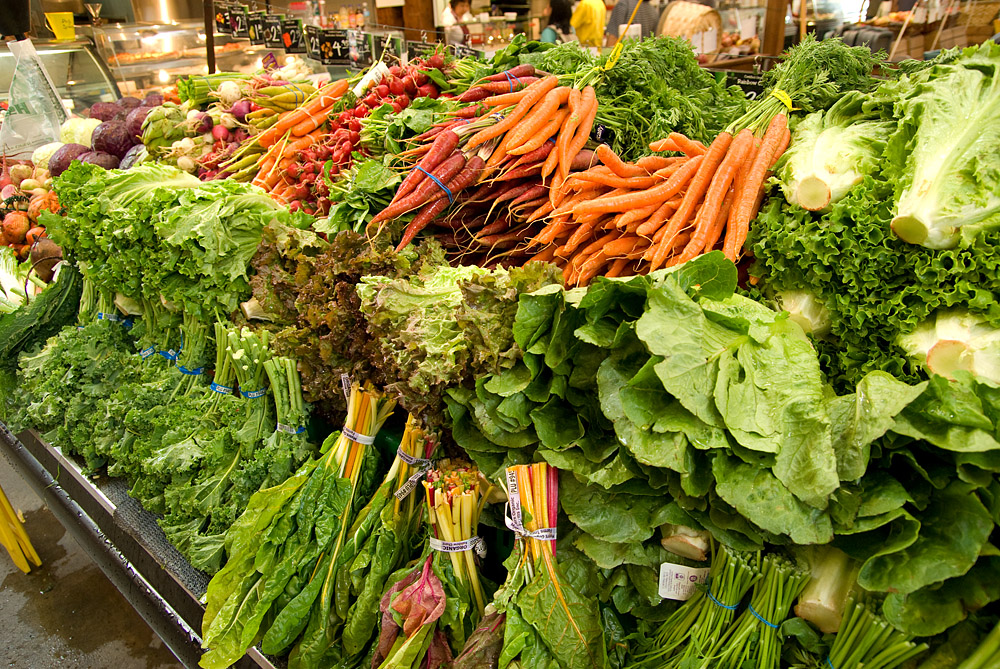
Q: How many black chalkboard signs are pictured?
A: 12